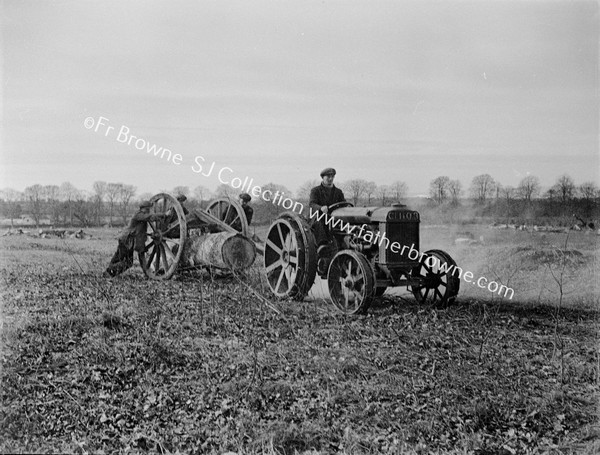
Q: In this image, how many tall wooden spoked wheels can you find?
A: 2